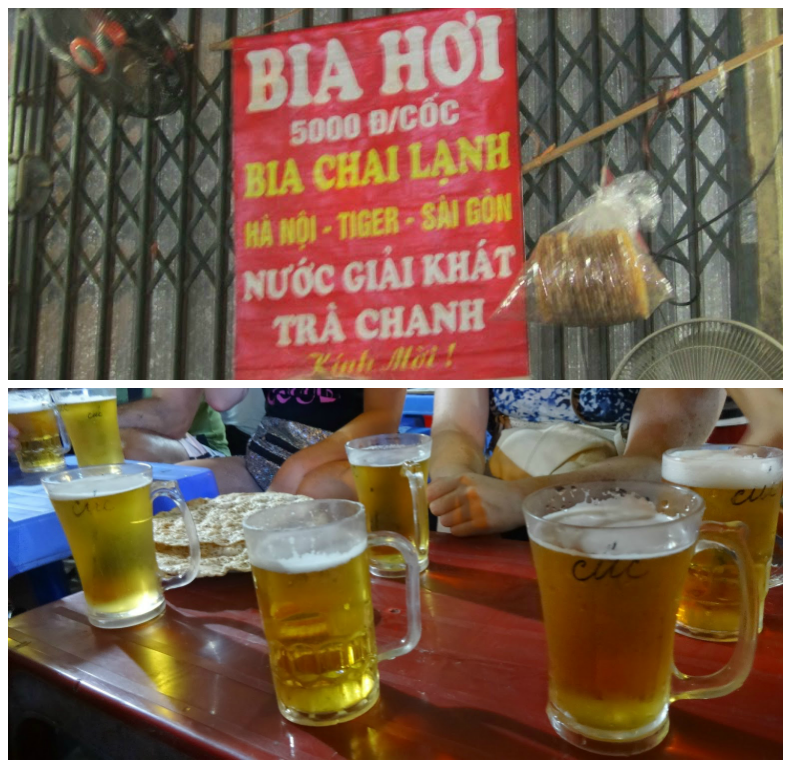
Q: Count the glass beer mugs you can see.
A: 7